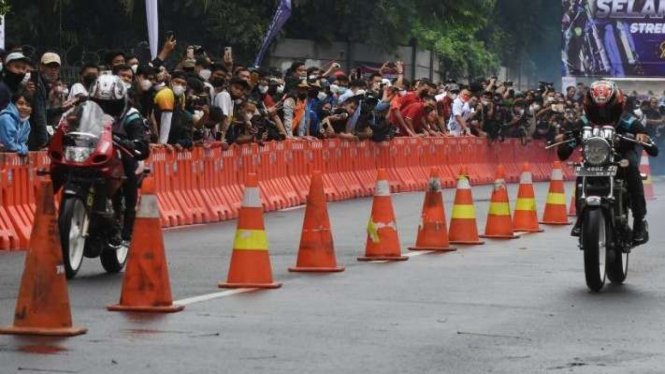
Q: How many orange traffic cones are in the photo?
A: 12